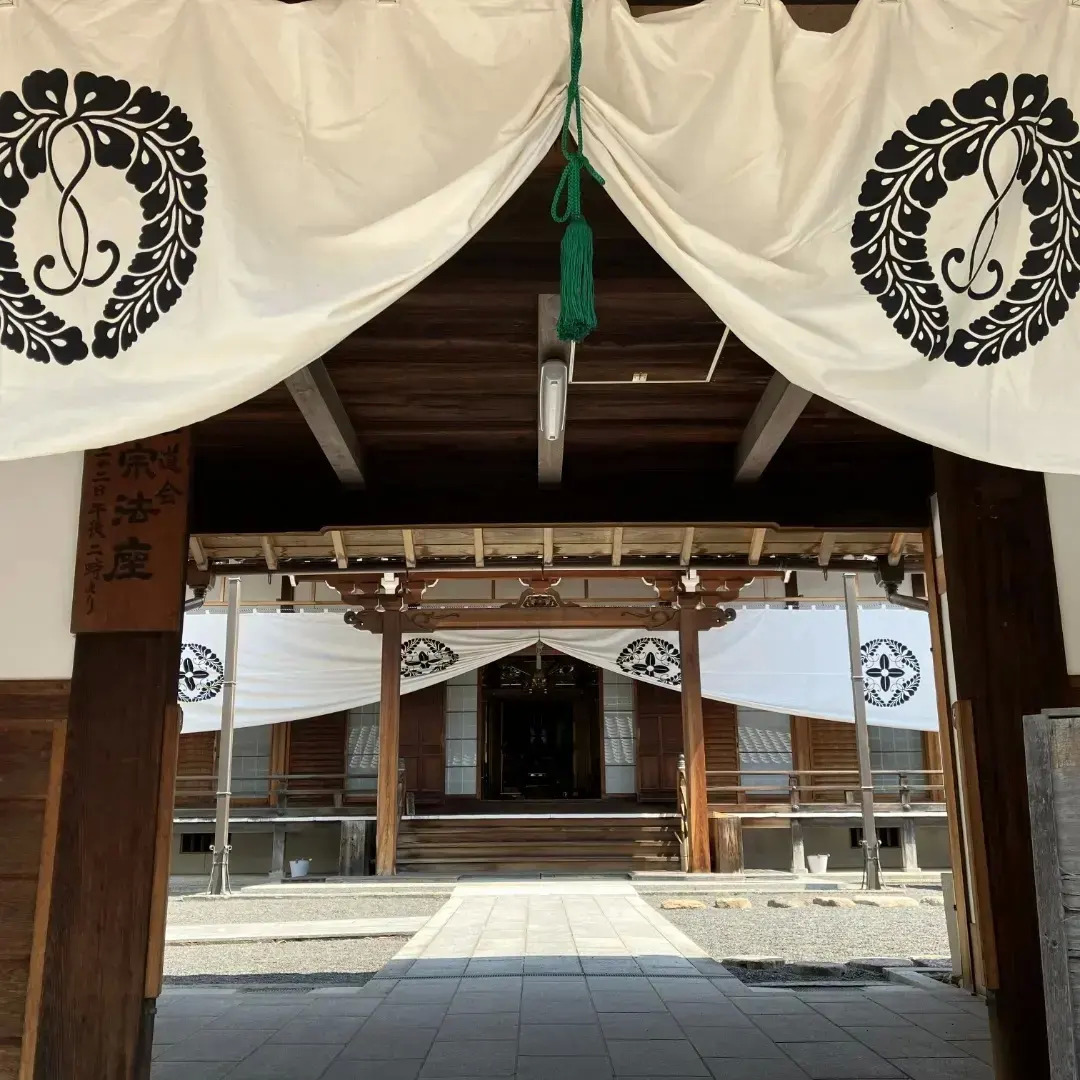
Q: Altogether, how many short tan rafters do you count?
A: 11